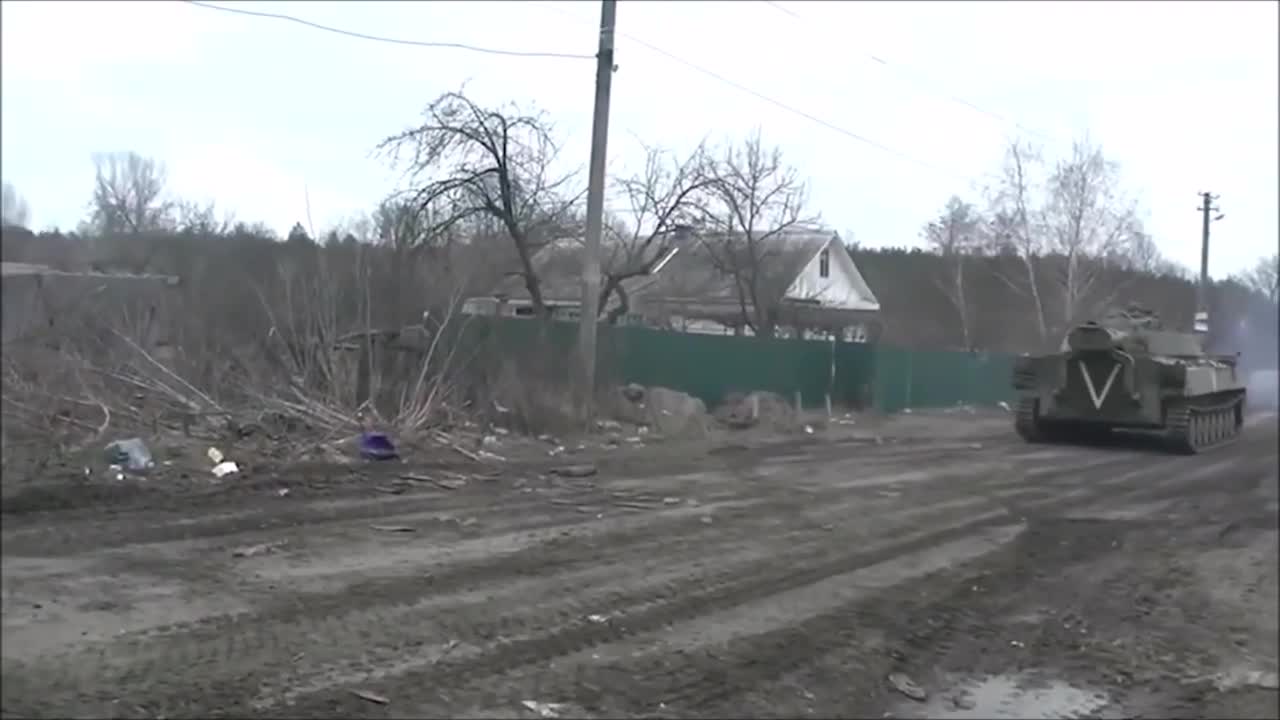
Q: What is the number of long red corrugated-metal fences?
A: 0